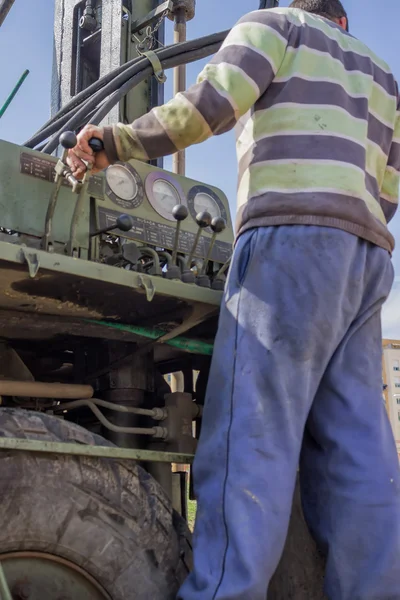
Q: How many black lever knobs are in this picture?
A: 6